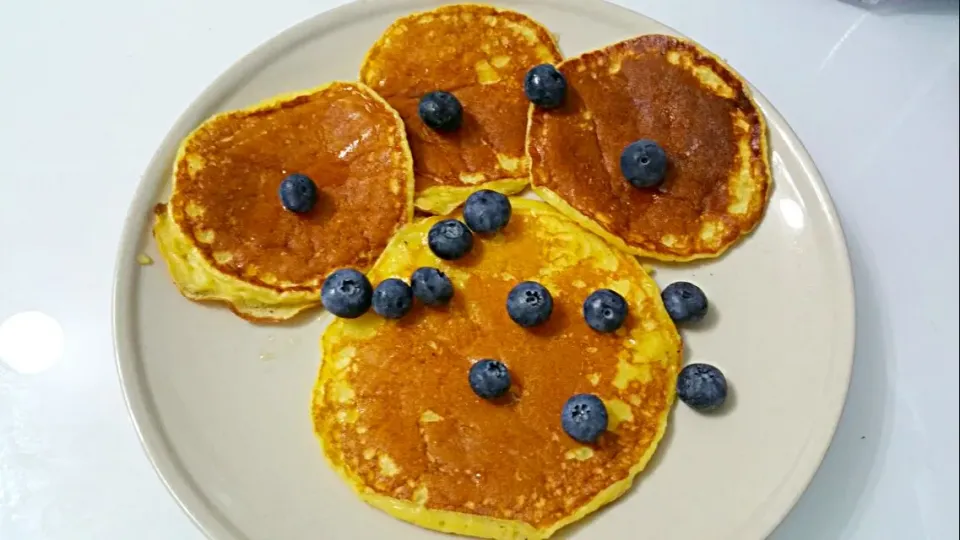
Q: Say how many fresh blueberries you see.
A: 15